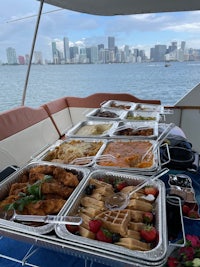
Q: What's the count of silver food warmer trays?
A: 10